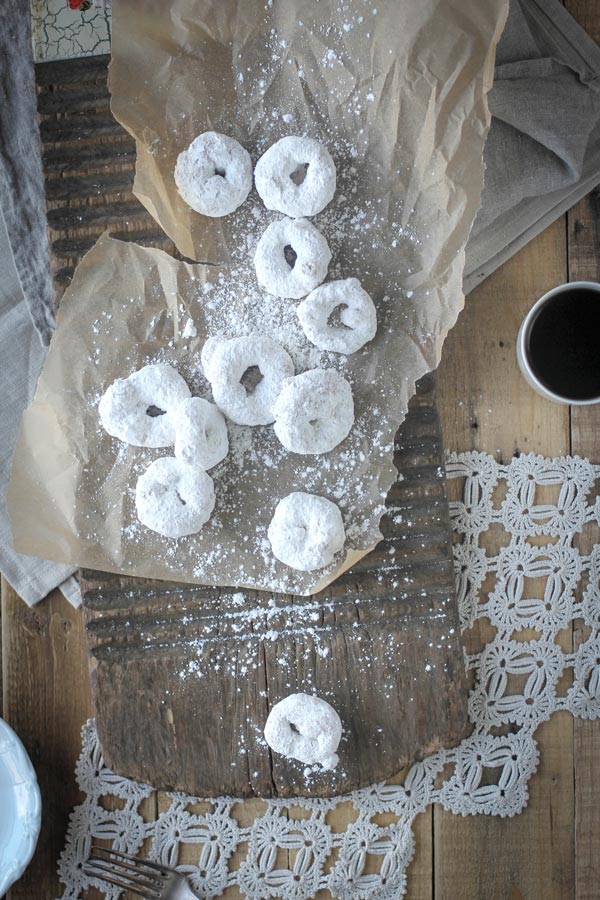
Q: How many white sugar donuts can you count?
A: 11